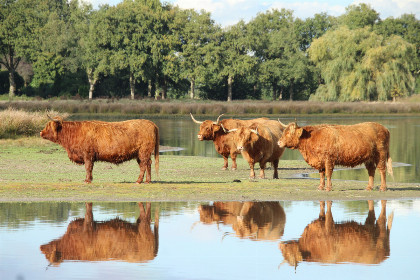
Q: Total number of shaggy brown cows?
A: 4